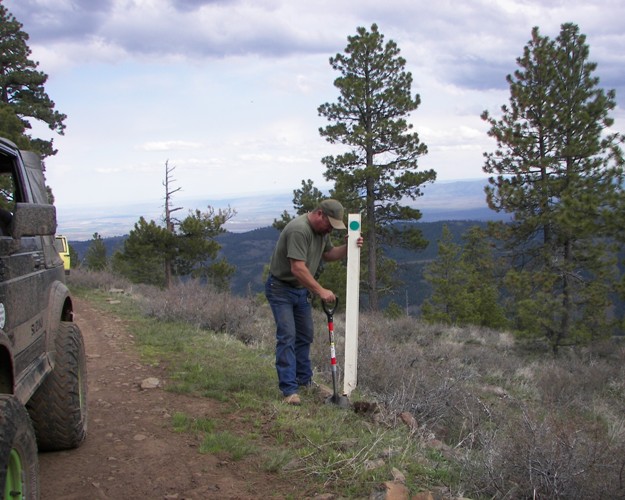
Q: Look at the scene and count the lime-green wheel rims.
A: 2